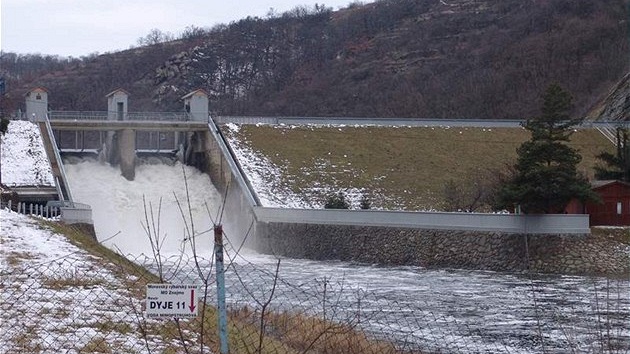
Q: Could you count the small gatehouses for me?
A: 3